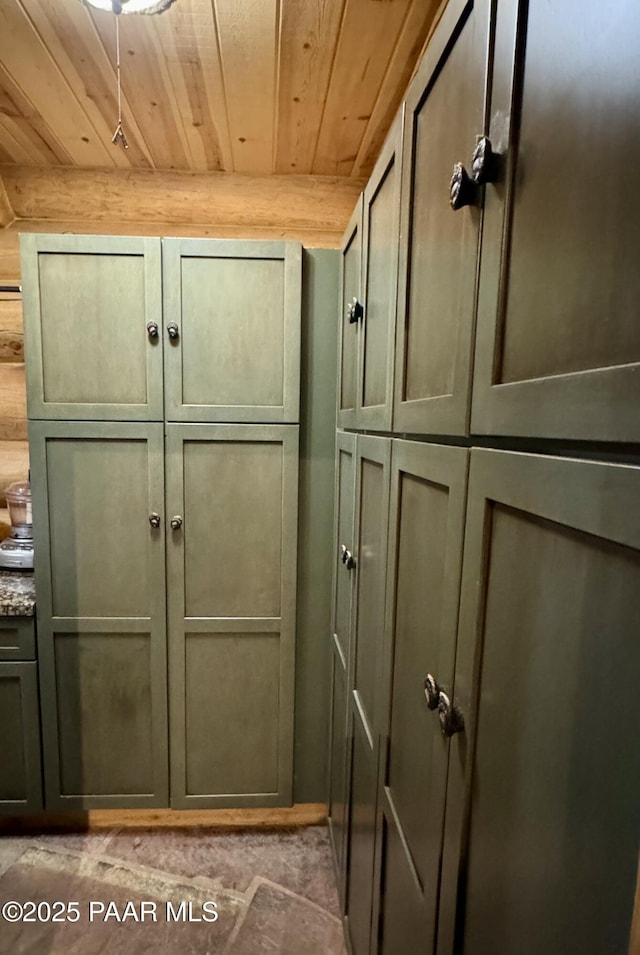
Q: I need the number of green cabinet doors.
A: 13